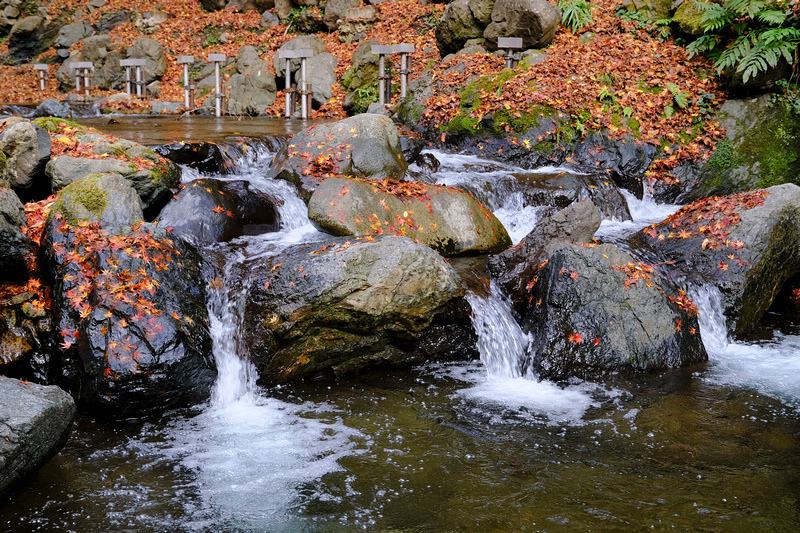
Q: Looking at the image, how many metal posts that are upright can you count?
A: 12